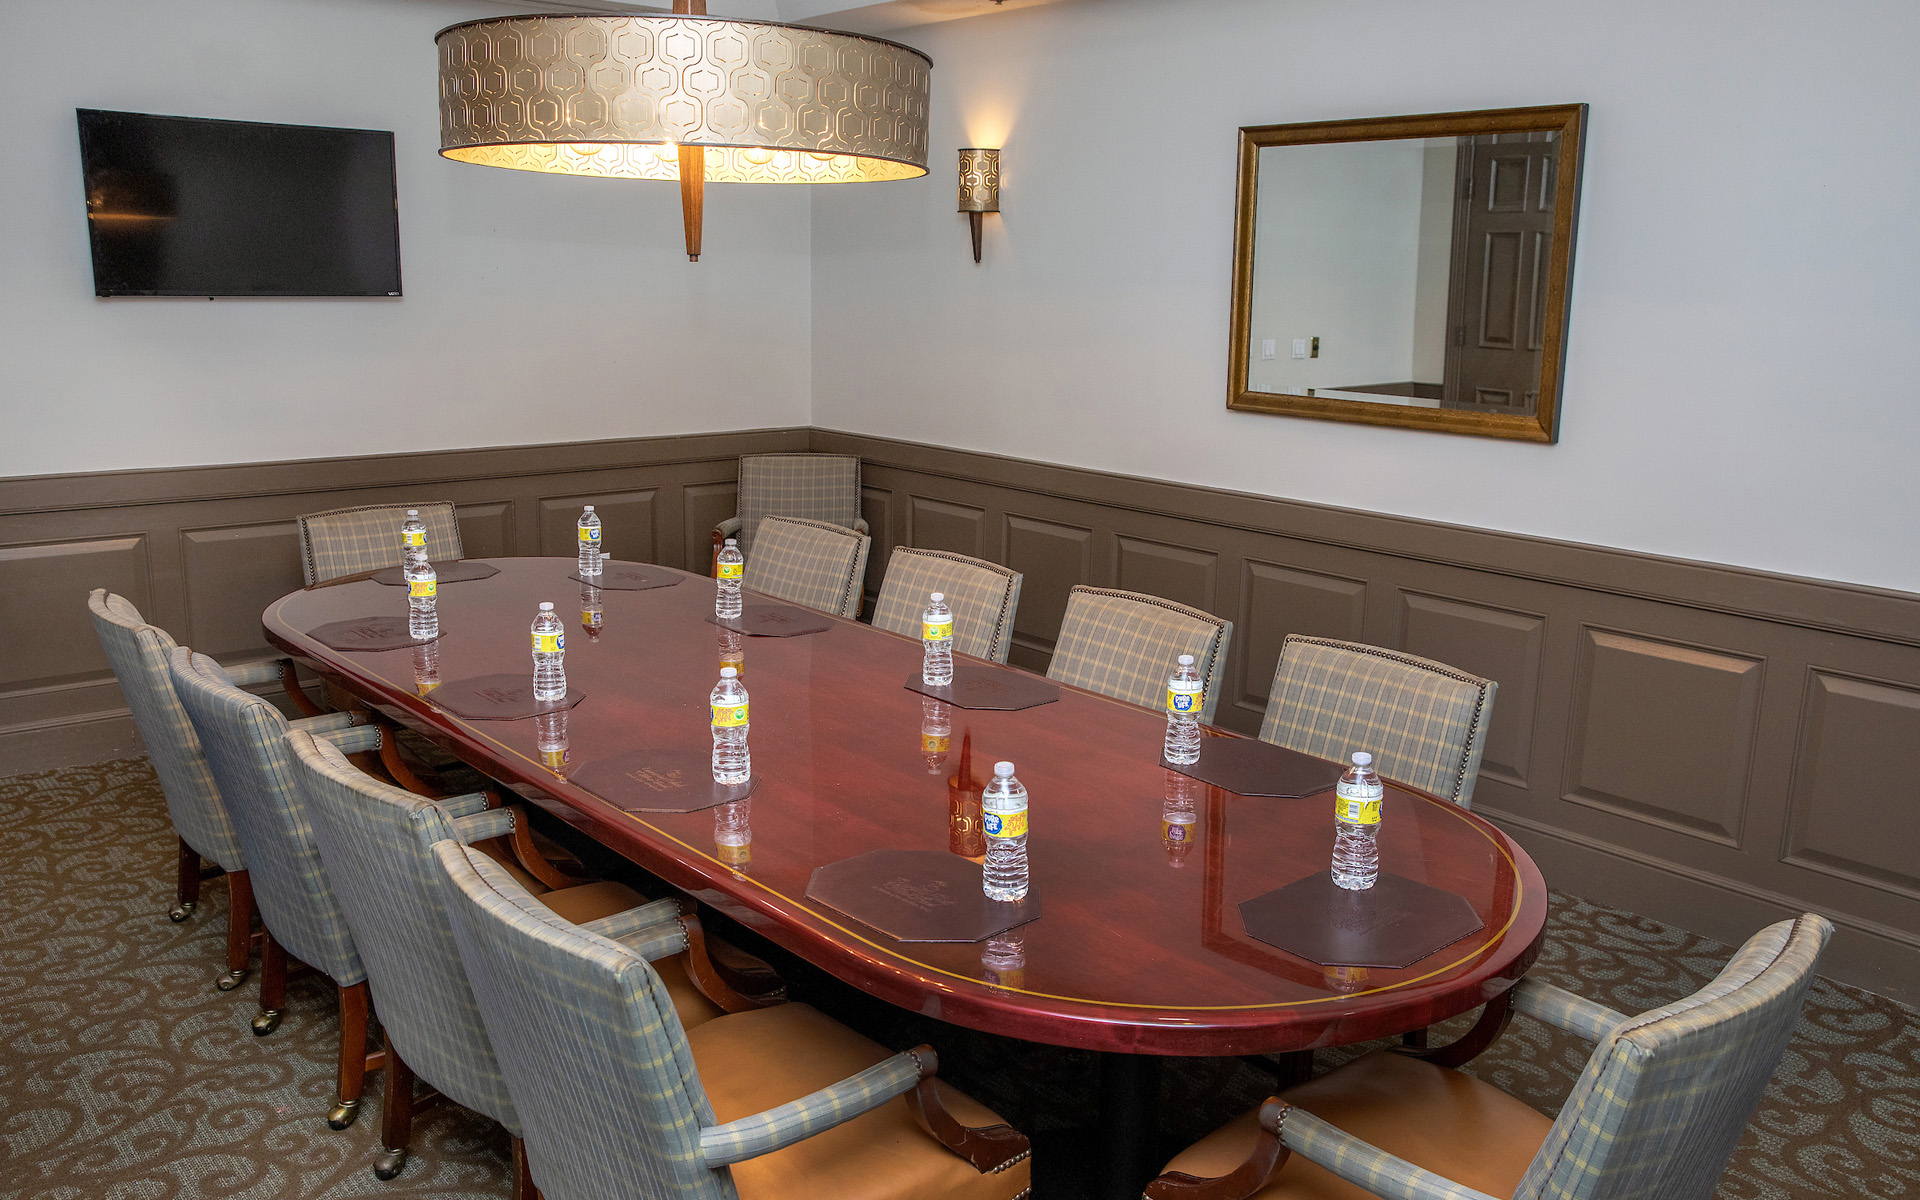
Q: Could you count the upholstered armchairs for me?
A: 11